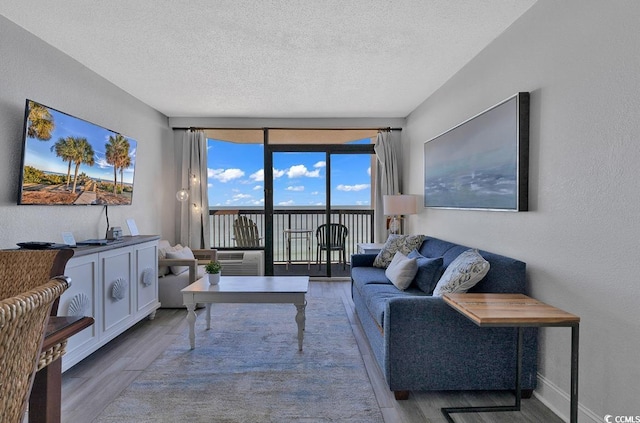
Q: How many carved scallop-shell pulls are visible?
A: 3